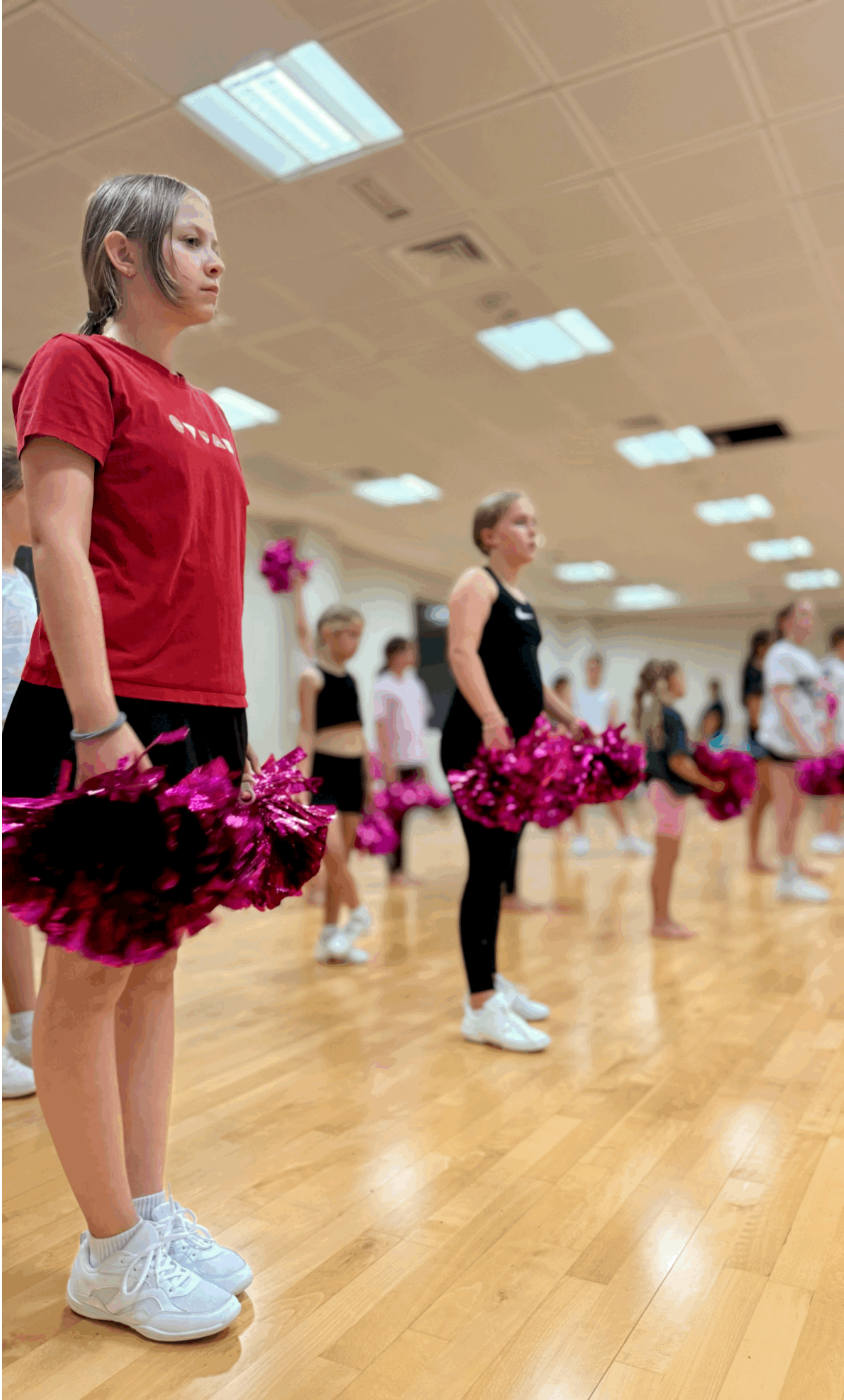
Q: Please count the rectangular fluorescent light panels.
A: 10